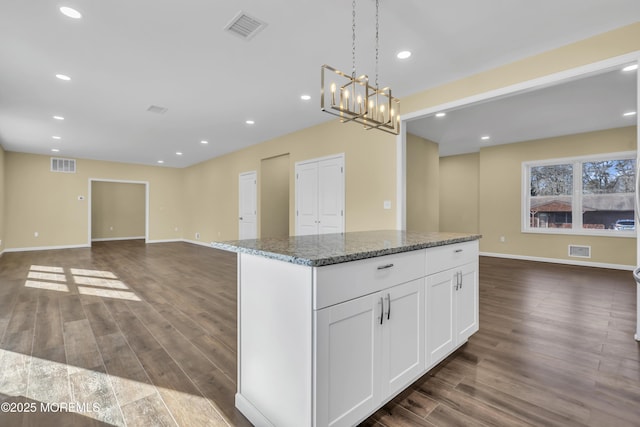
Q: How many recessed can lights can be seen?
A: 15